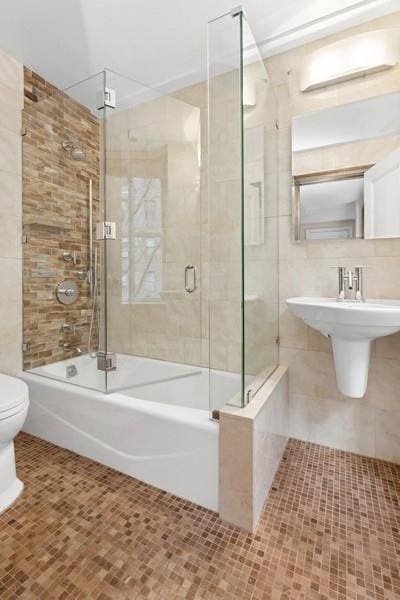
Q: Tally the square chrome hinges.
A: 3